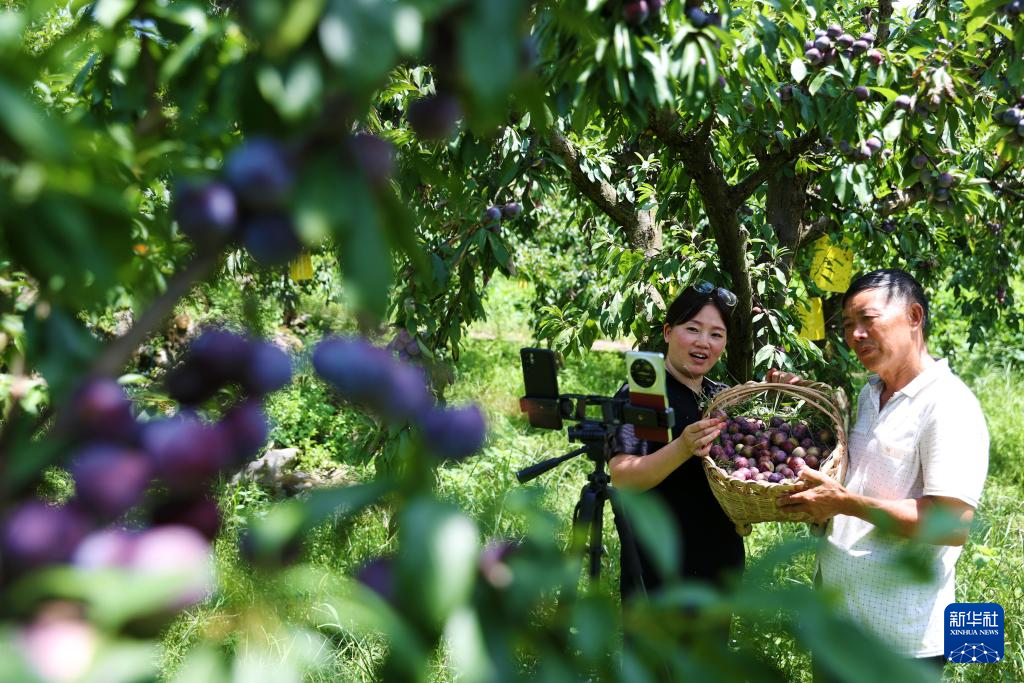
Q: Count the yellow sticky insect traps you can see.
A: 3